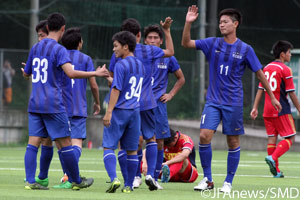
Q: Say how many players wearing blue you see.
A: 7